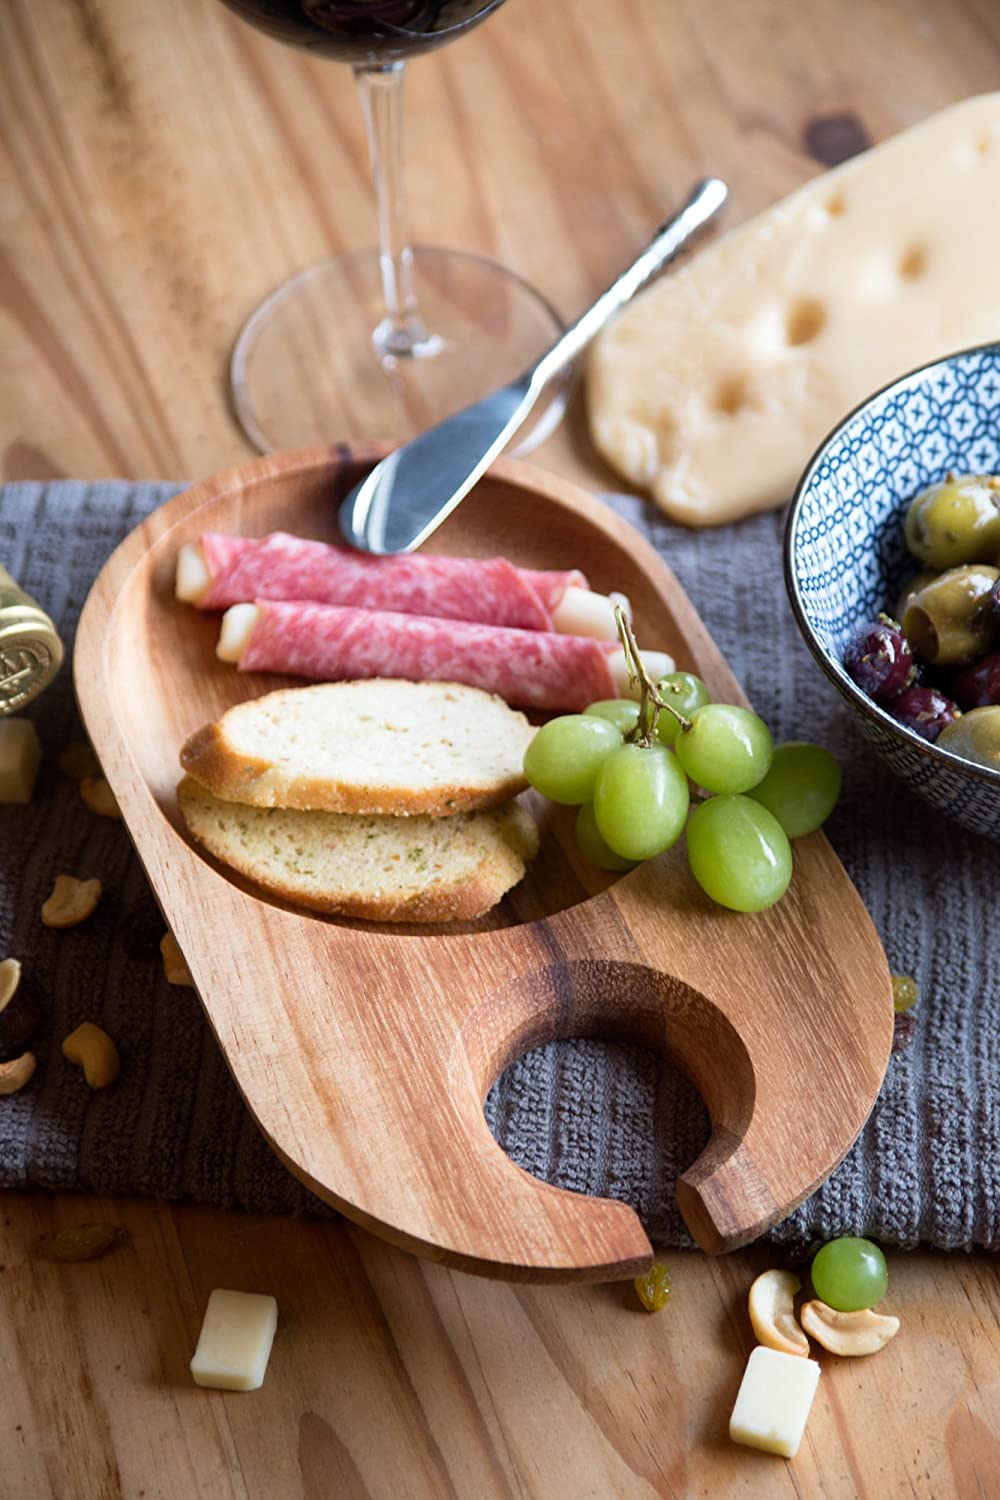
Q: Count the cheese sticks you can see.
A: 2